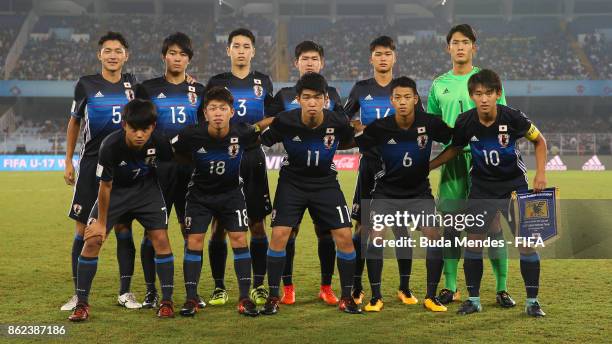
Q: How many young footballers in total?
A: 11